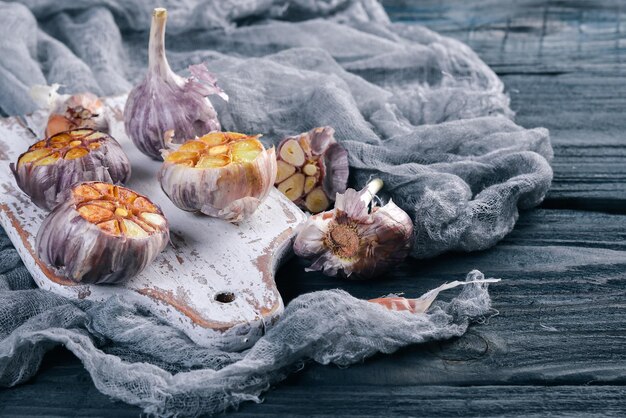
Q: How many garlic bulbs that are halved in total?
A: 4